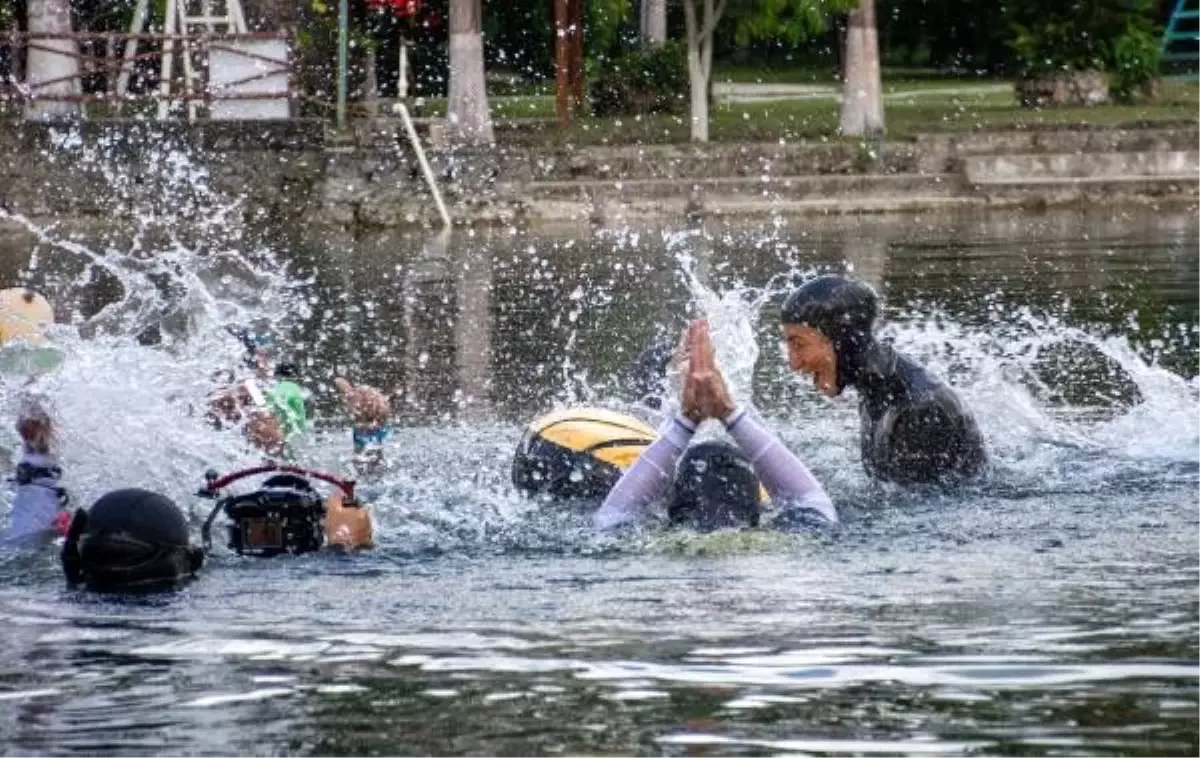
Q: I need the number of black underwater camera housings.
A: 1